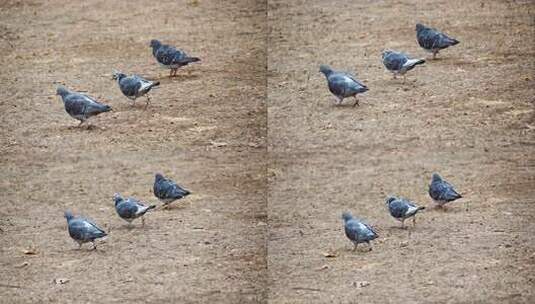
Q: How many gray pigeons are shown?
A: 12